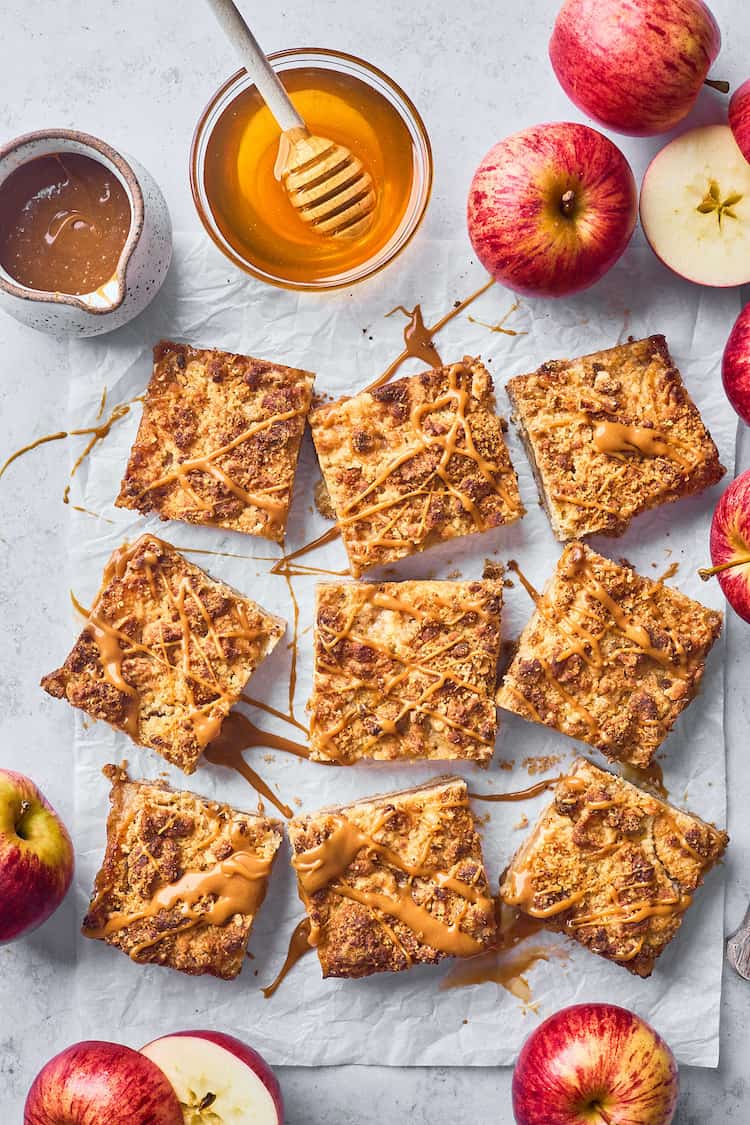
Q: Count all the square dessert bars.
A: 9